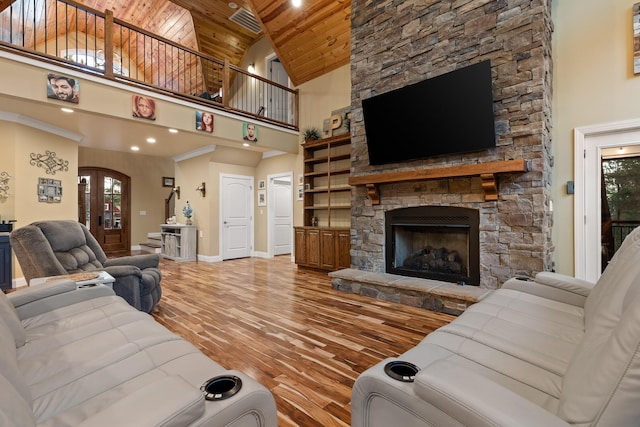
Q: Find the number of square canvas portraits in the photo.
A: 4